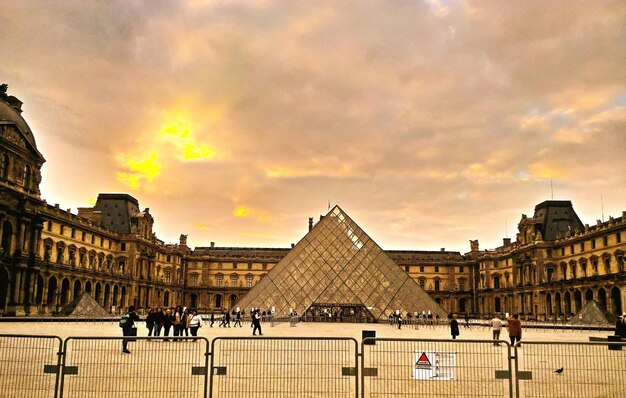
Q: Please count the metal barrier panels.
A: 5